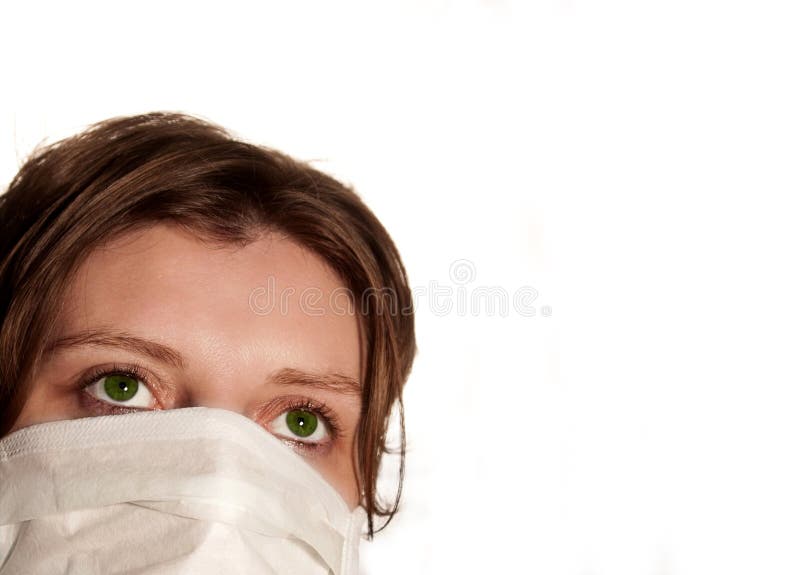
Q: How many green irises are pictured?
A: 2